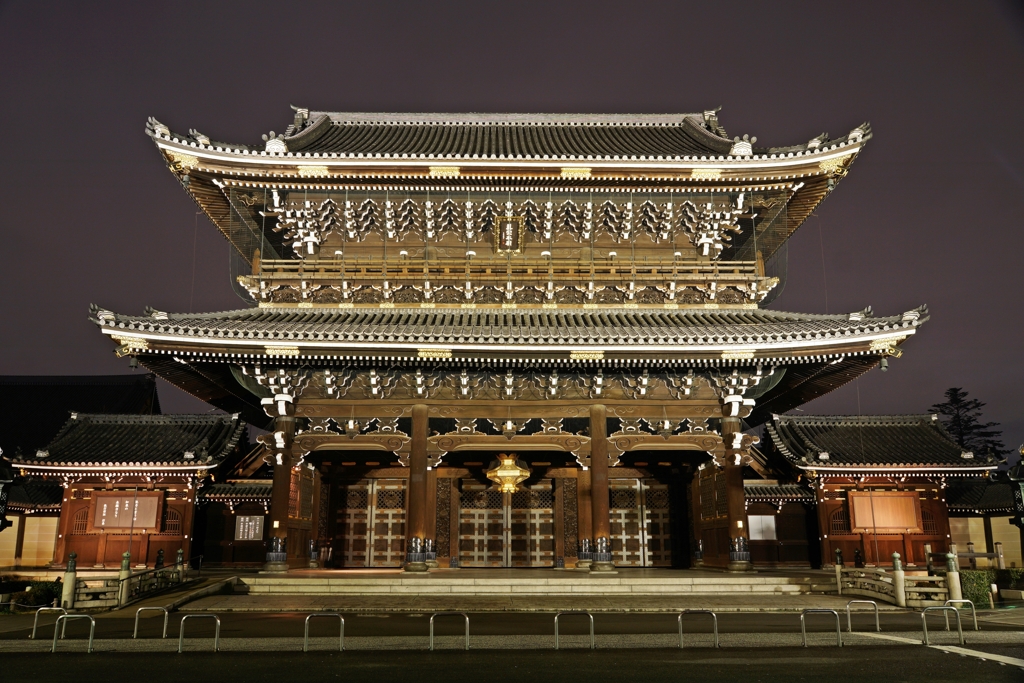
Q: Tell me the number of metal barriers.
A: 12